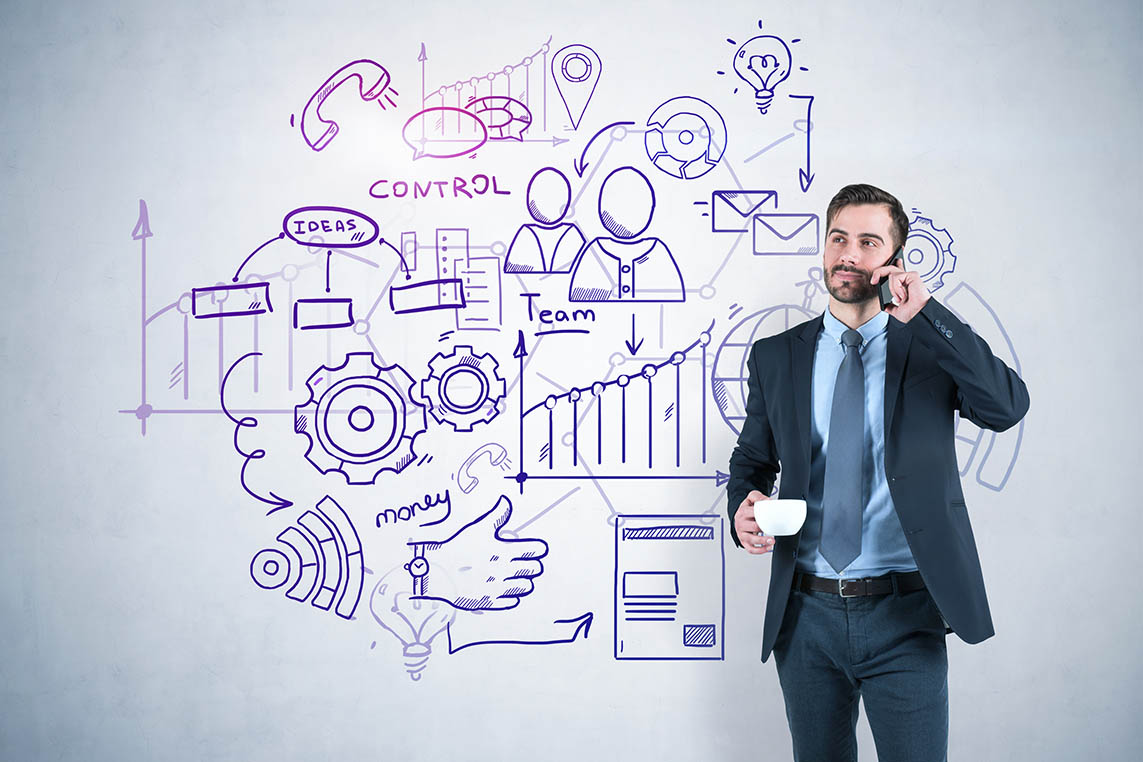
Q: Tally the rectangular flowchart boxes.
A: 3